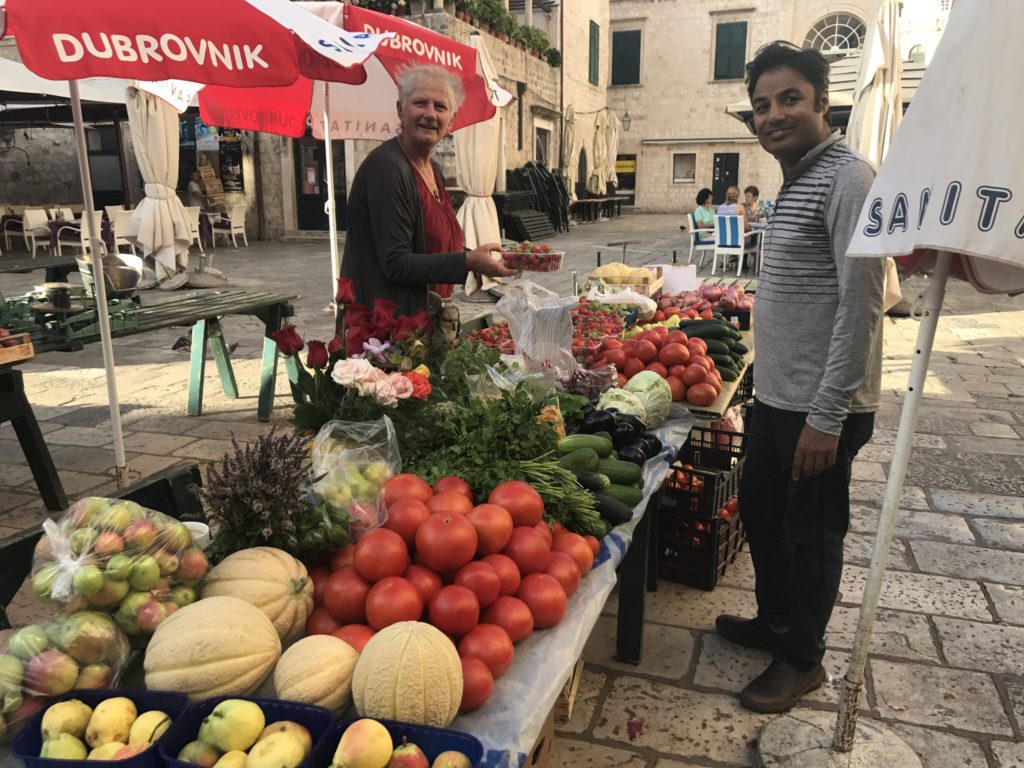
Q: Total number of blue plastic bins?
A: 3